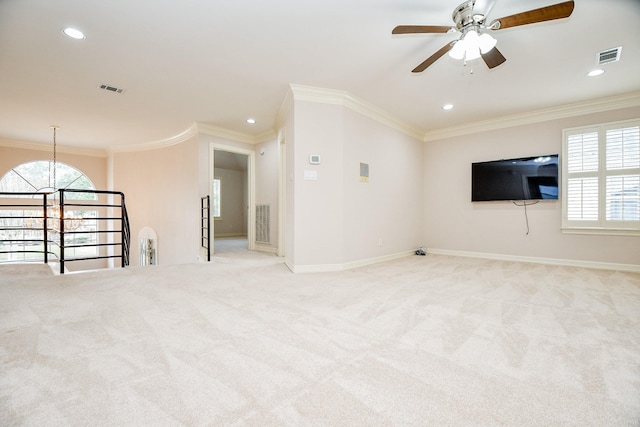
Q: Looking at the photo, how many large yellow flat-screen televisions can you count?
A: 0